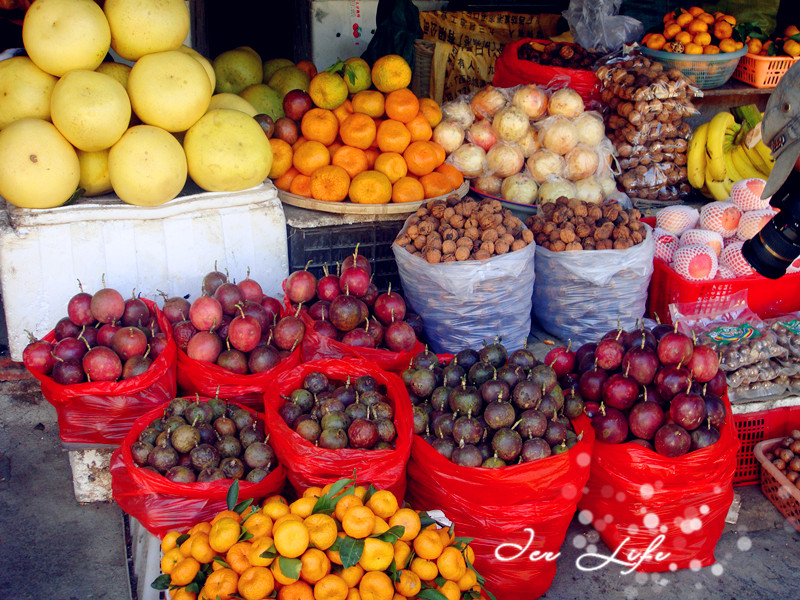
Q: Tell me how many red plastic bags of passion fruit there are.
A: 7